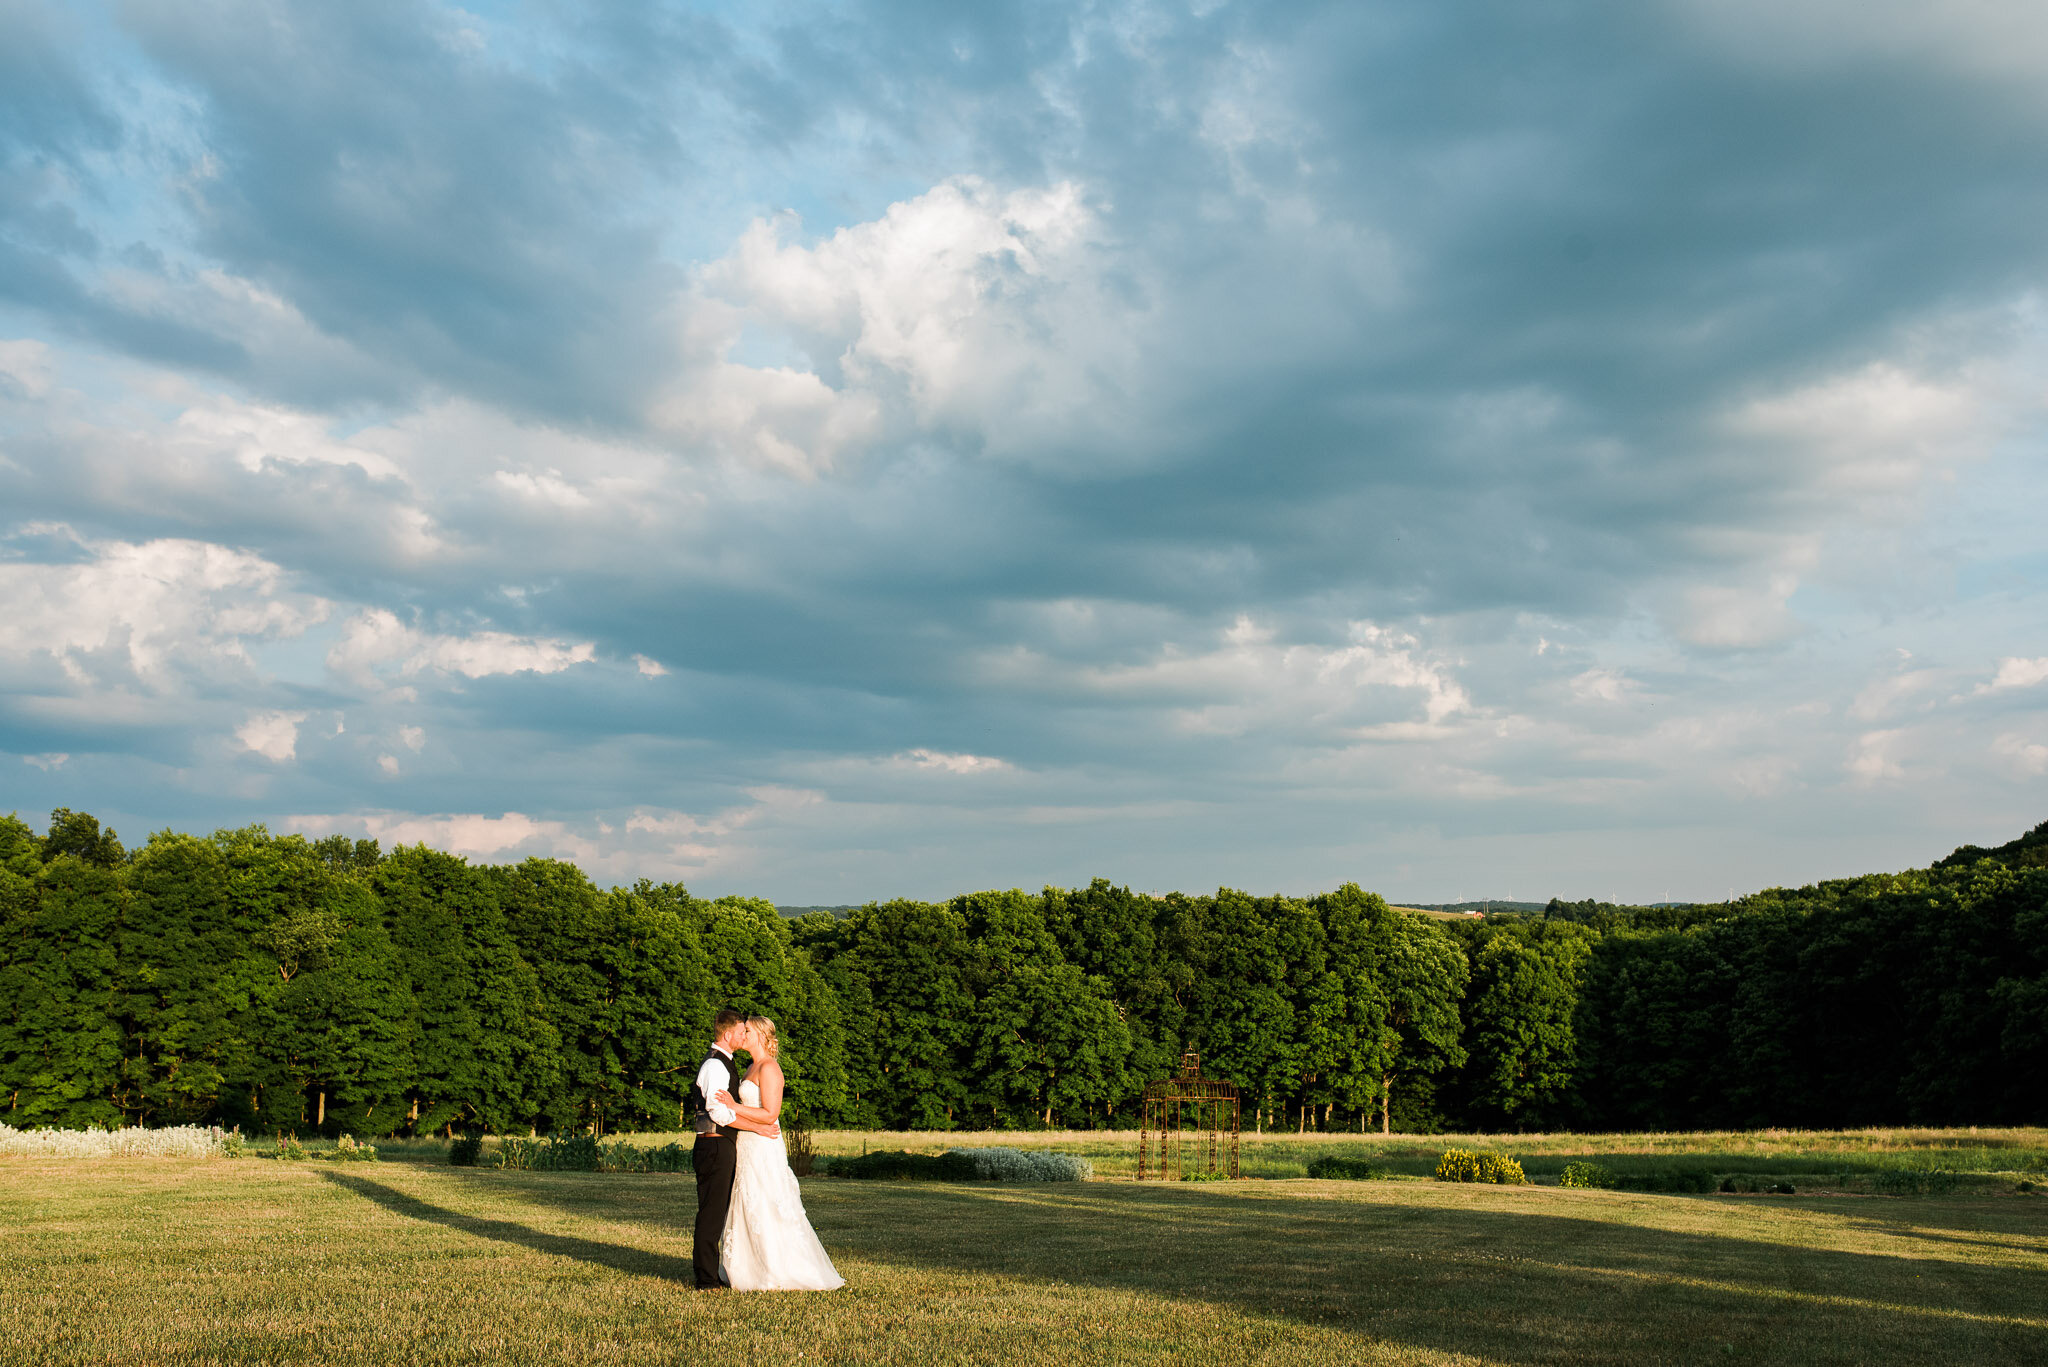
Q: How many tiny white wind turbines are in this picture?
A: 6